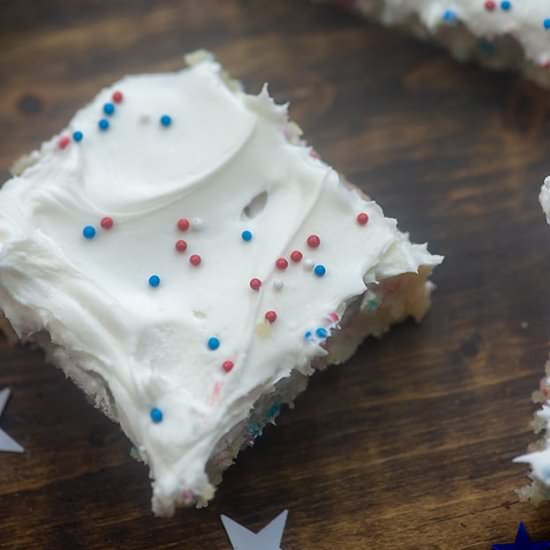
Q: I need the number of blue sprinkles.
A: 15